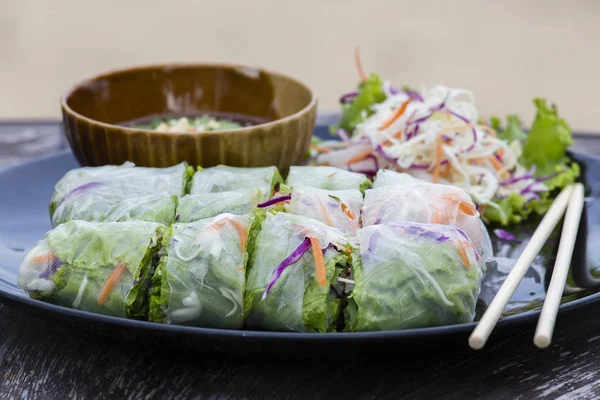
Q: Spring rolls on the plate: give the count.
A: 12